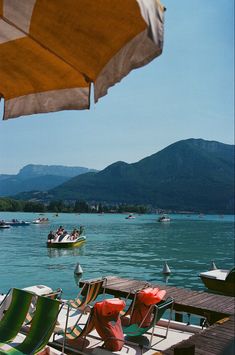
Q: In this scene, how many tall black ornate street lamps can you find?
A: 0